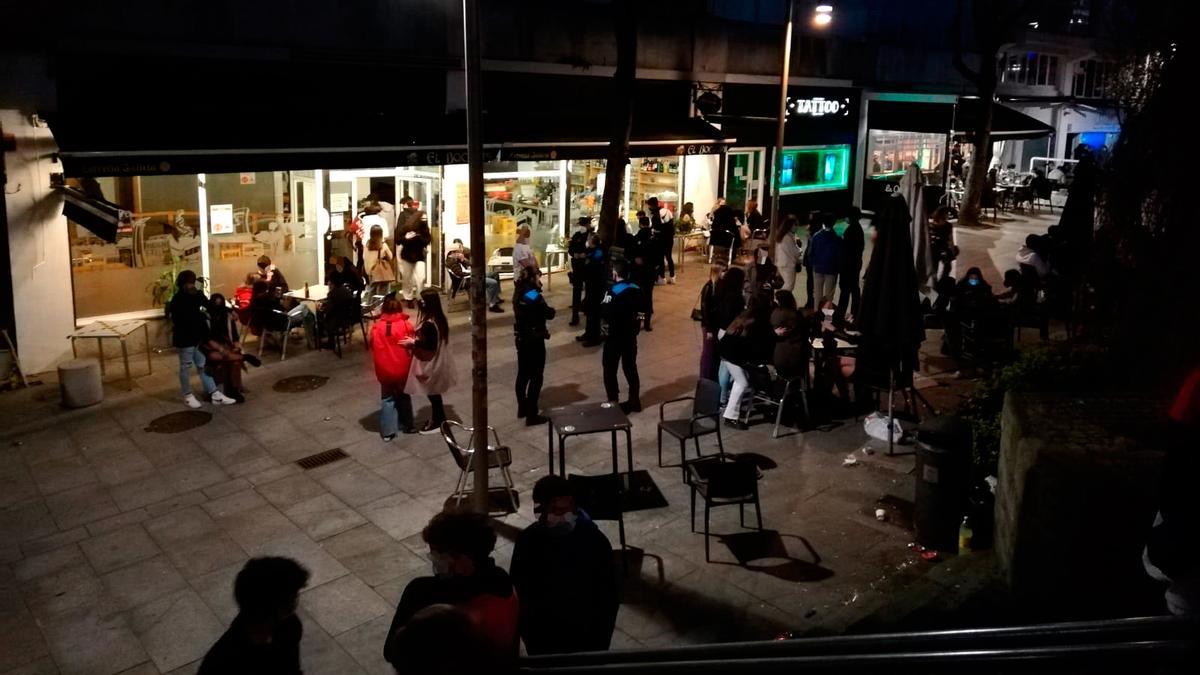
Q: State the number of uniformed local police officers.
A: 5